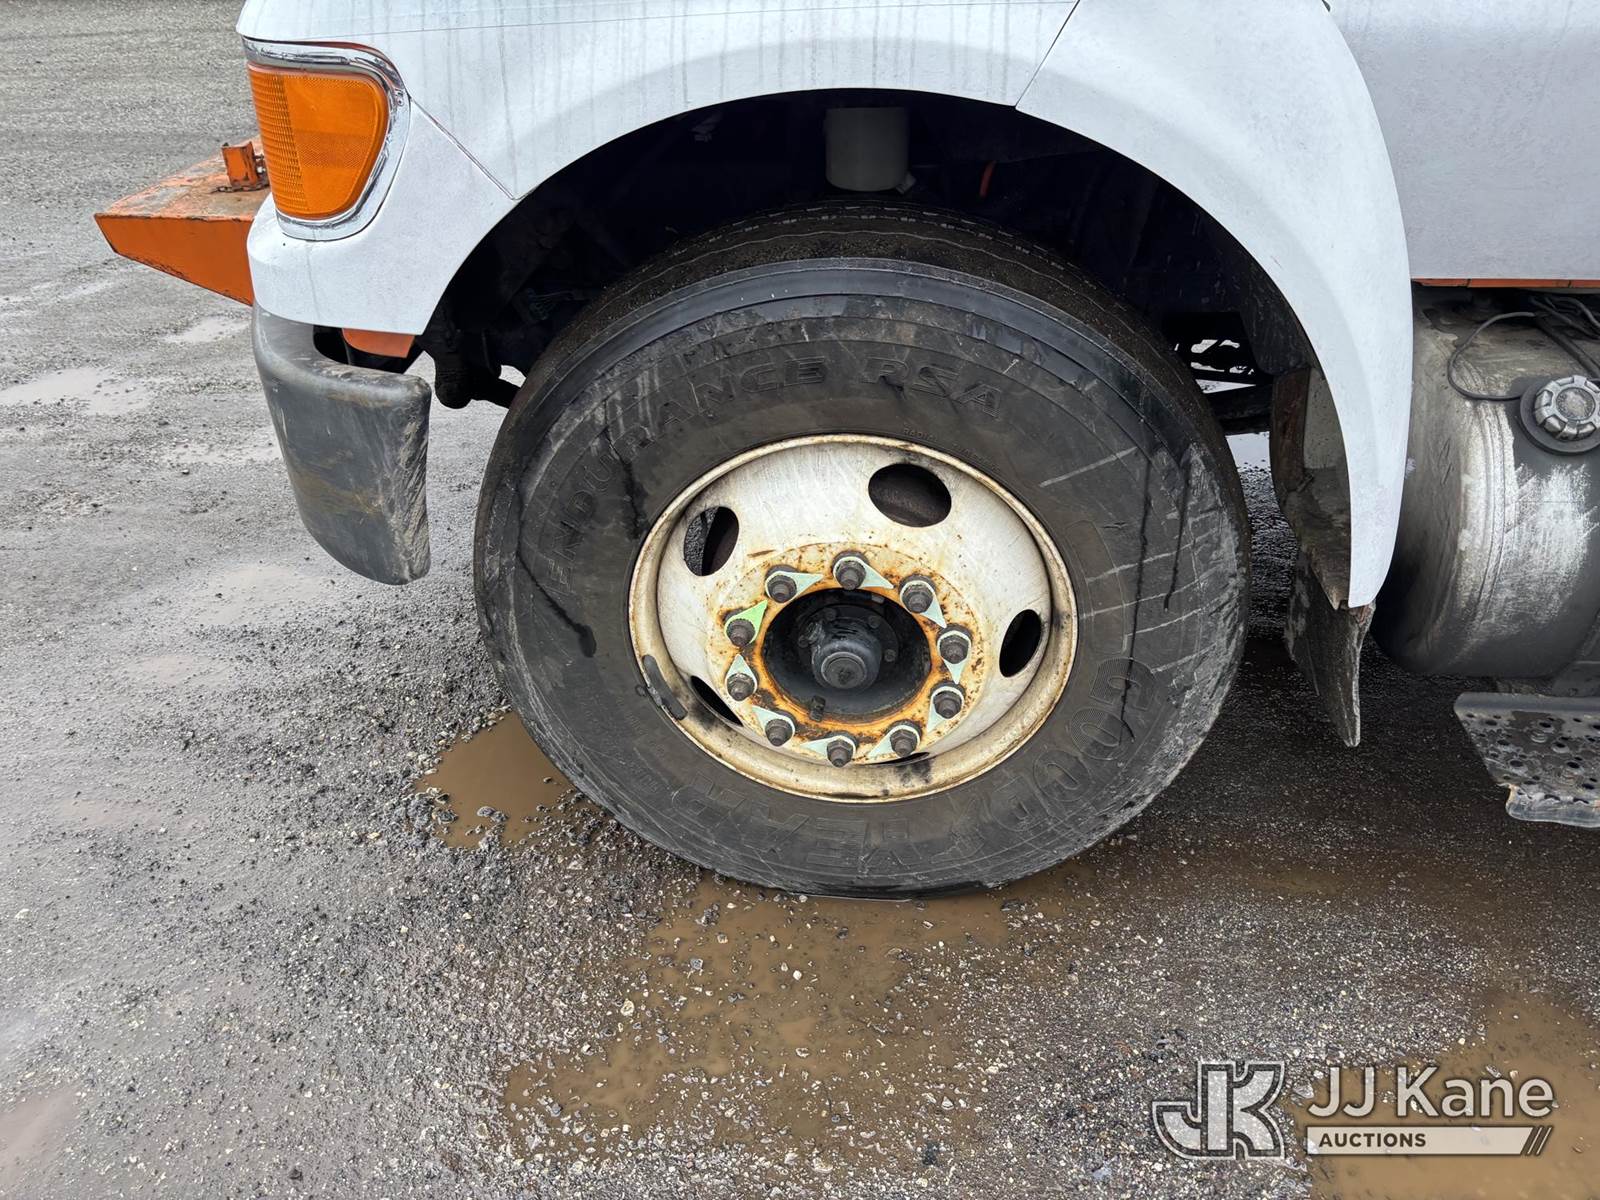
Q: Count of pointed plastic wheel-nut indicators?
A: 10